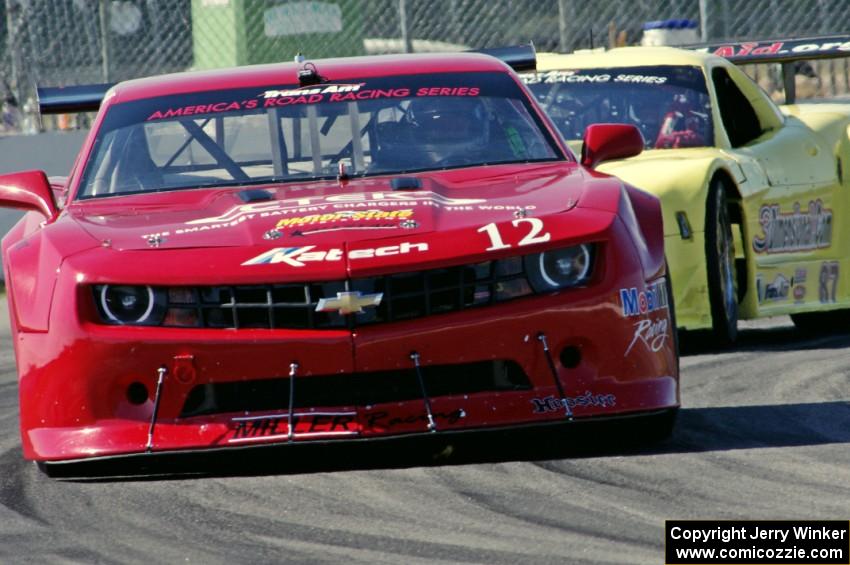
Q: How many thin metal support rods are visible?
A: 4